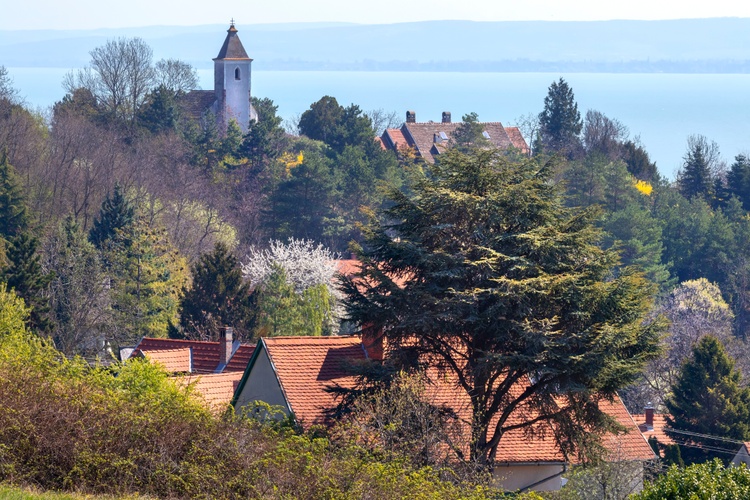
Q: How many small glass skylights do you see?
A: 2